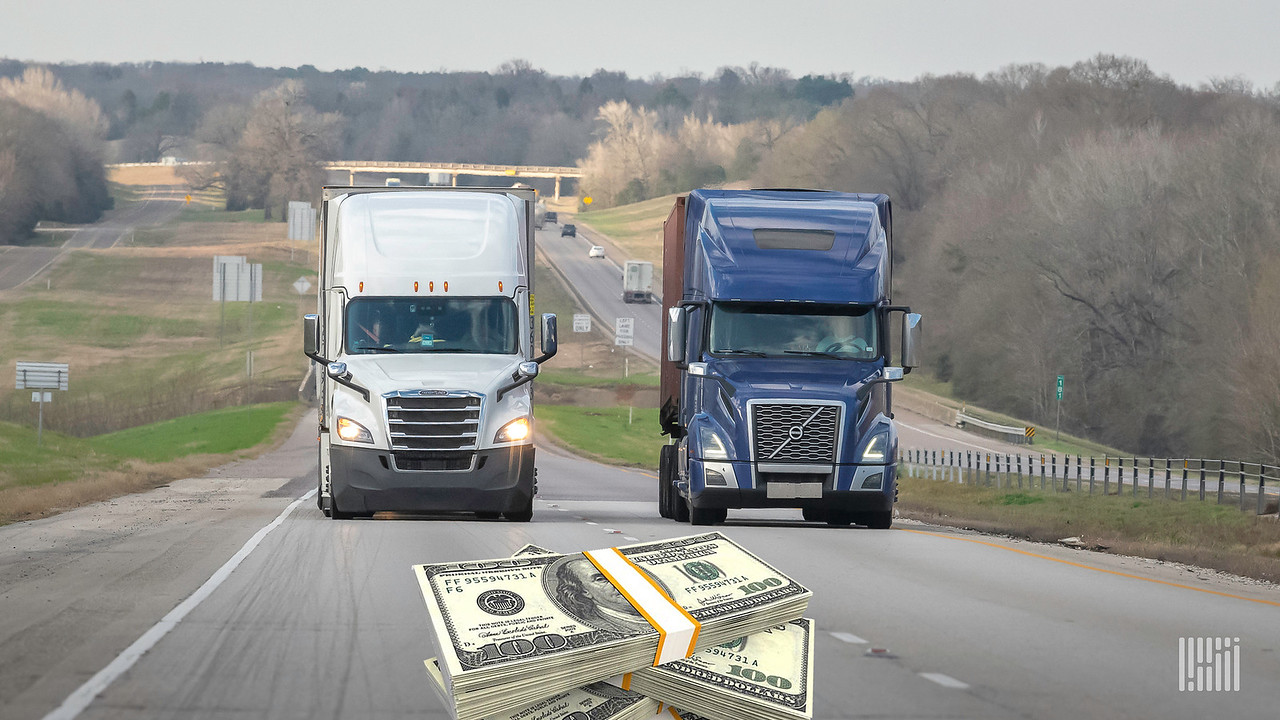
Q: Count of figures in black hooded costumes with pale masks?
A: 0